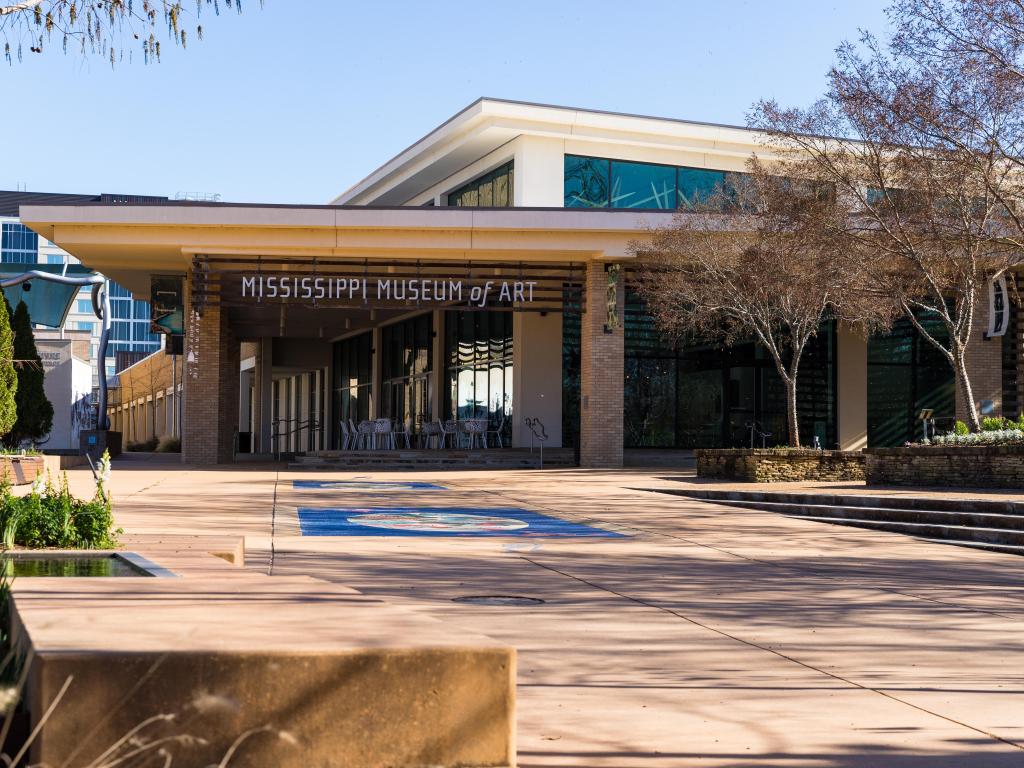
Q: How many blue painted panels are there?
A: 2